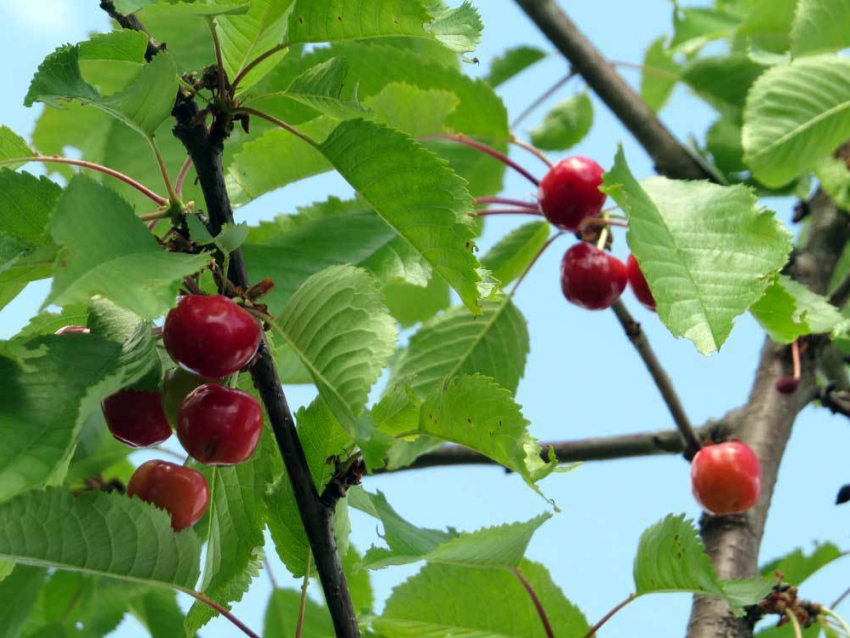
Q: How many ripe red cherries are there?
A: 8